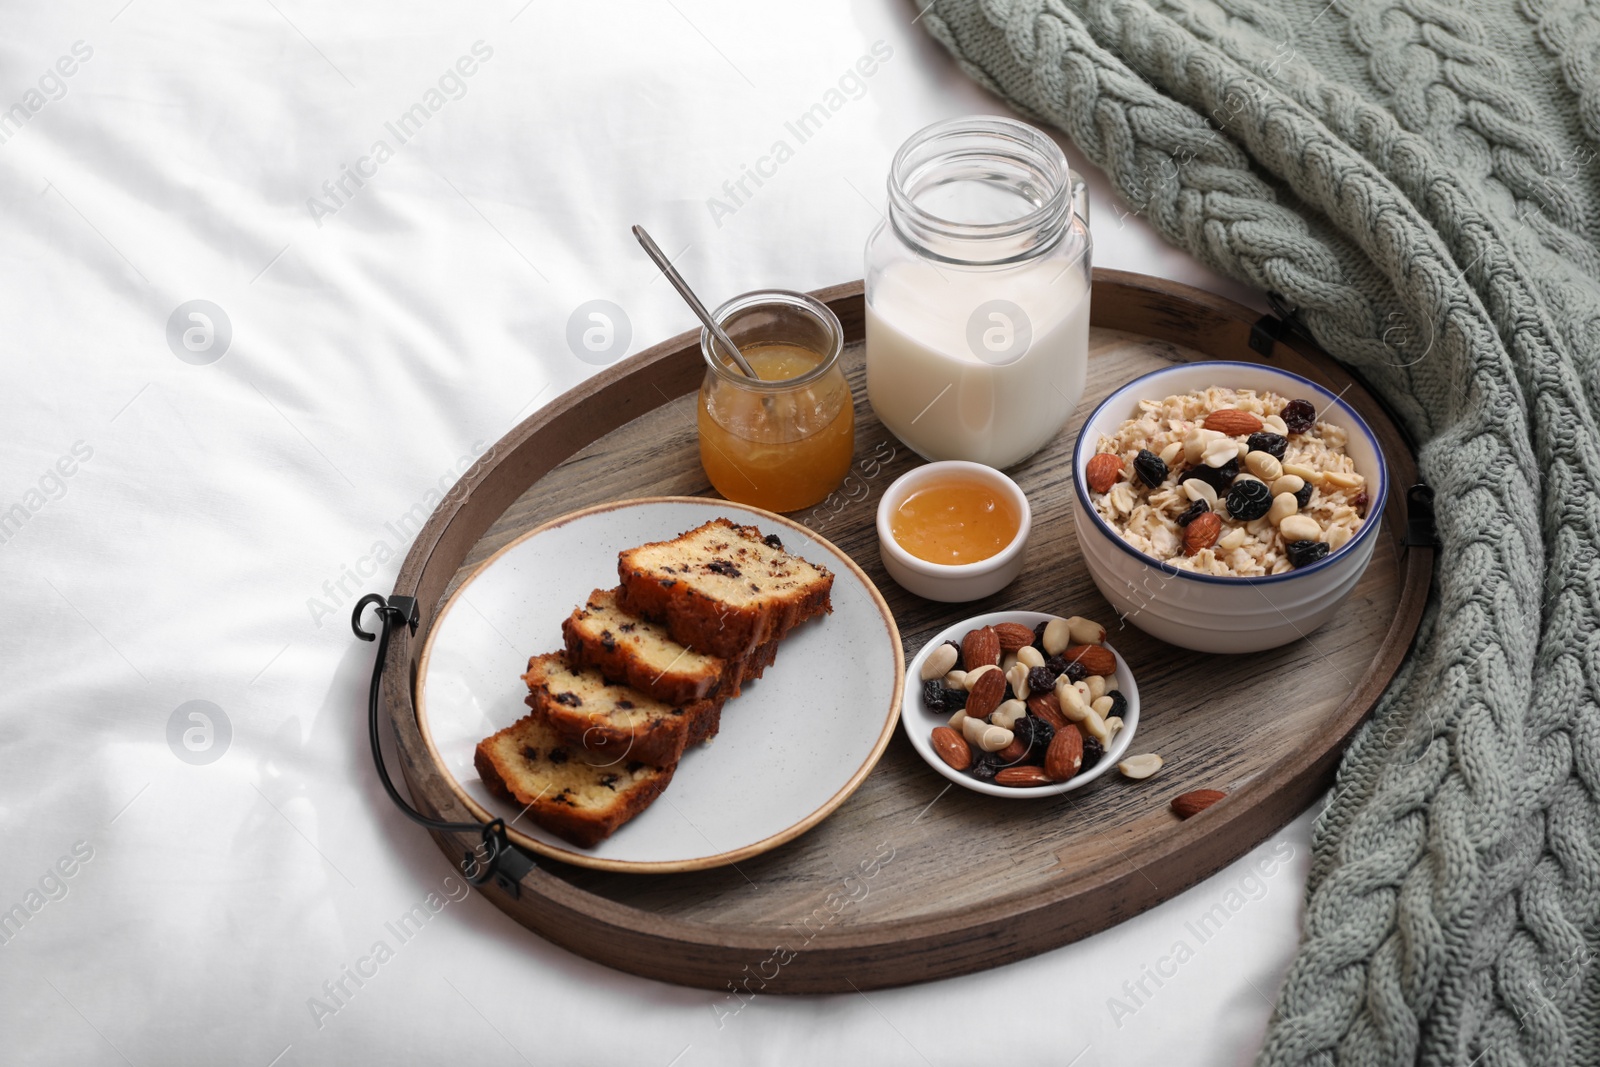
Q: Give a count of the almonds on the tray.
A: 13